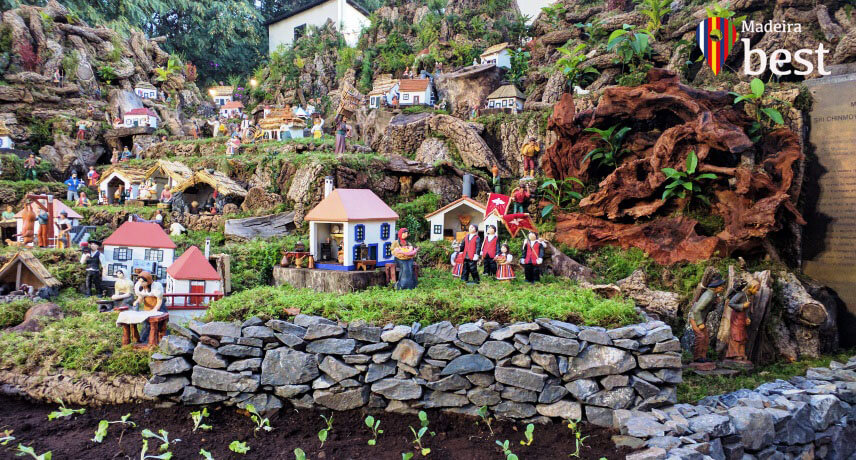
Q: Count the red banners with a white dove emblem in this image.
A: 2